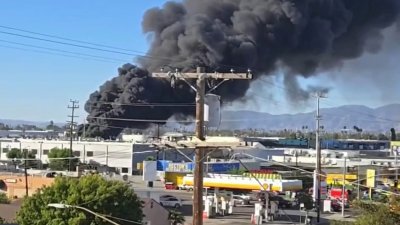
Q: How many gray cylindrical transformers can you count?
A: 1